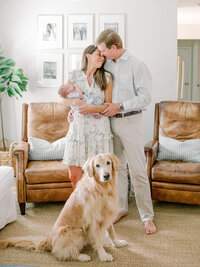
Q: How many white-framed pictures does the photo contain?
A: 5